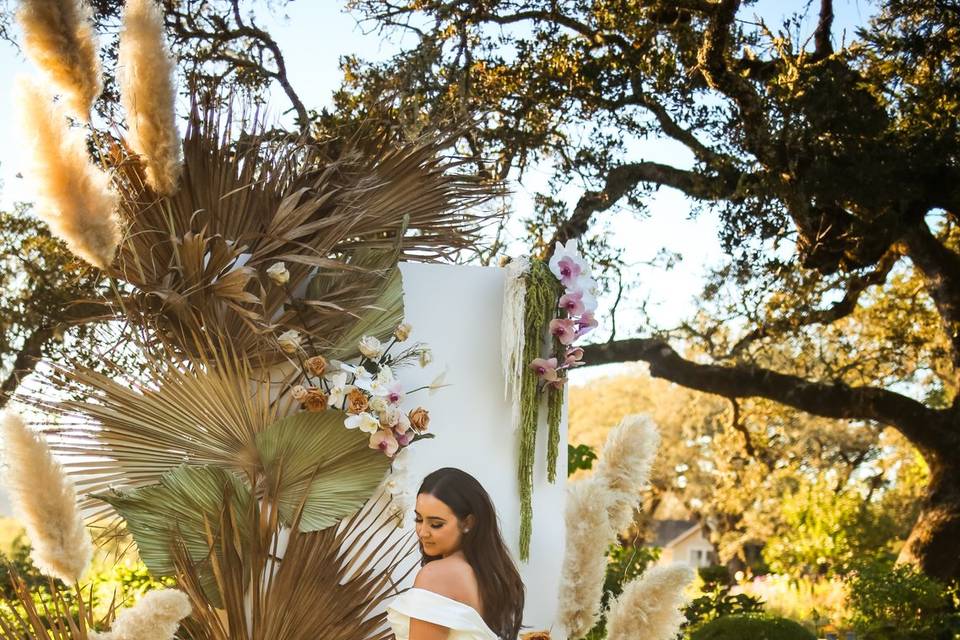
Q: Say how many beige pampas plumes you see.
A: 8